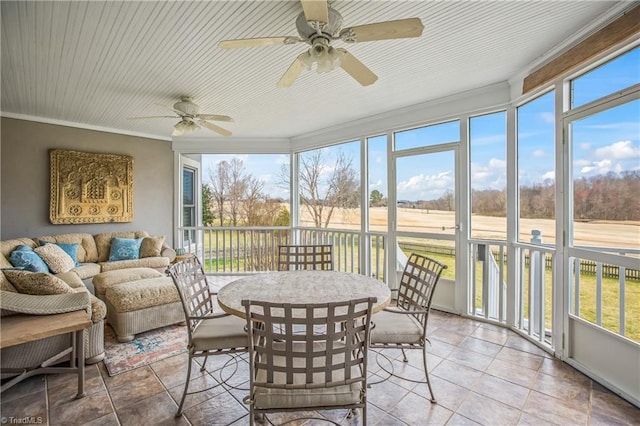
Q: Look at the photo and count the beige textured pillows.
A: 3